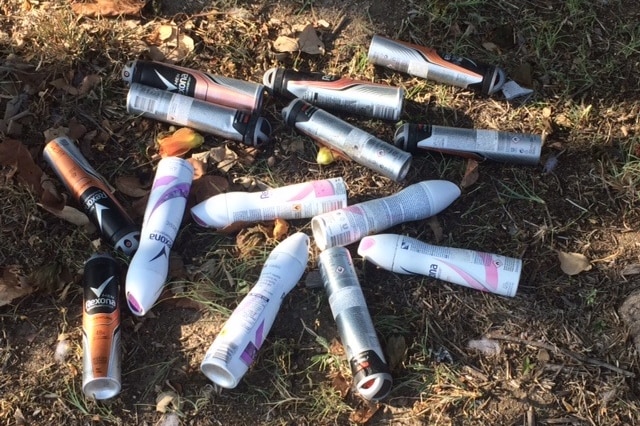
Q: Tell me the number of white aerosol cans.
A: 5